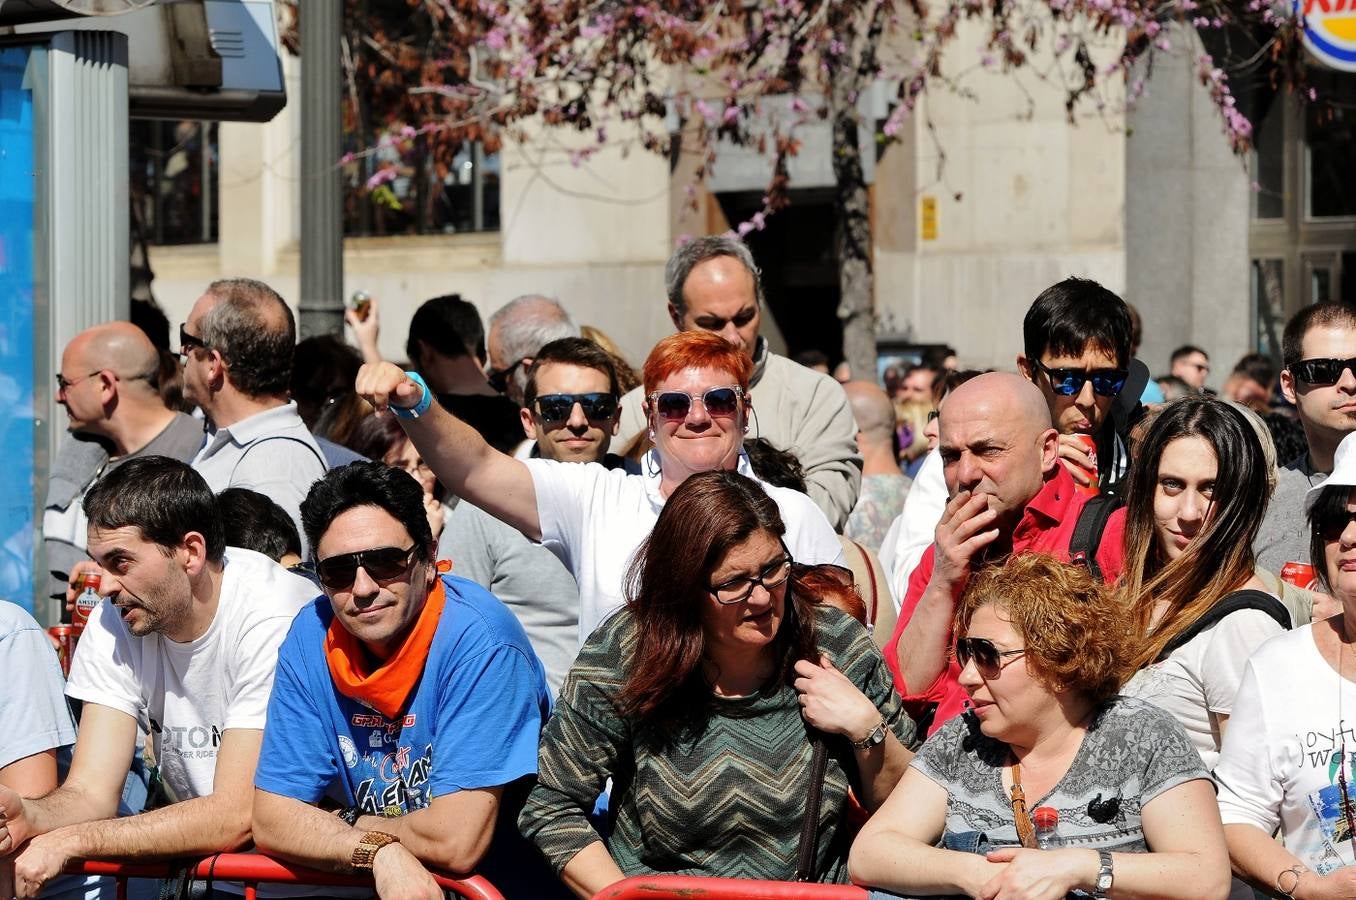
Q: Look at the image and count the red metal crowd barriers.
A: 2